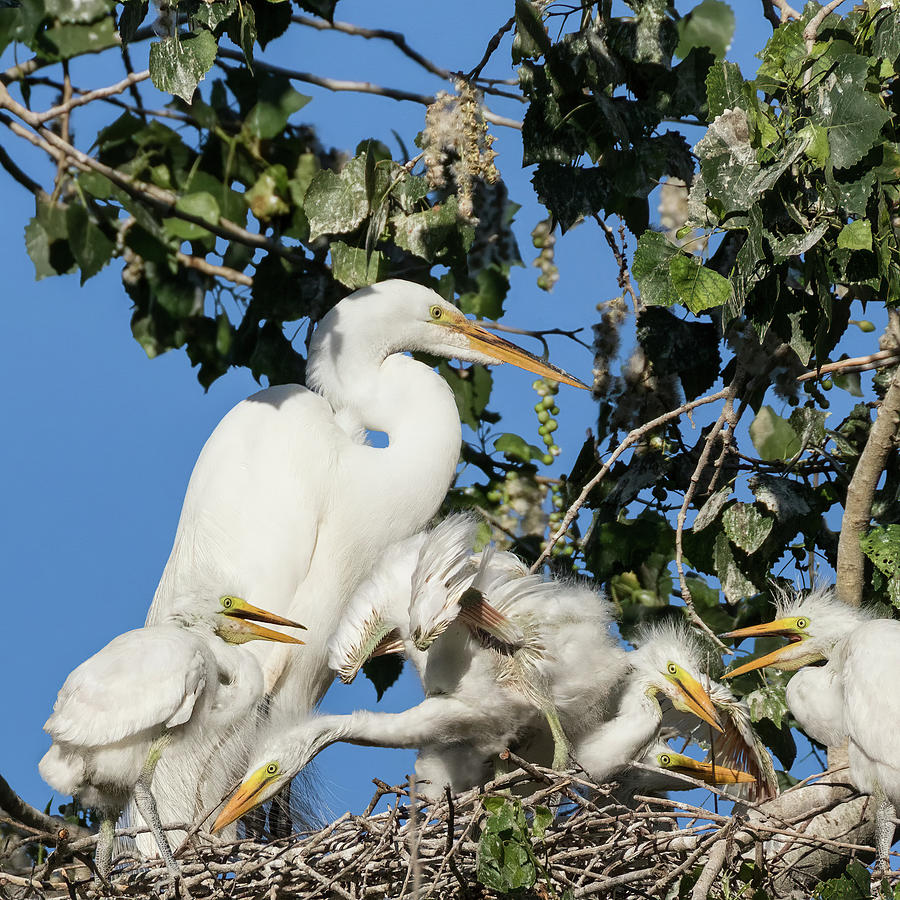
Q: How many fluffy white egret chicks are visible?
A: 5